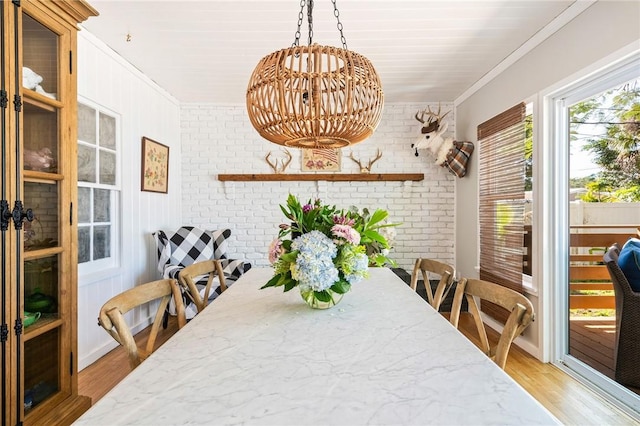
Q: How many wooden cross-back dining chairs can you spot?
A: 4